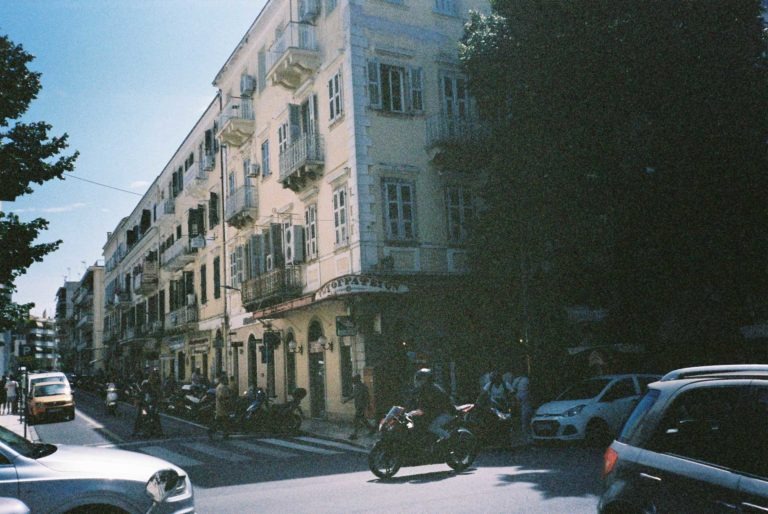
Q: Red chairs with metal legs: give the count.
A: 0